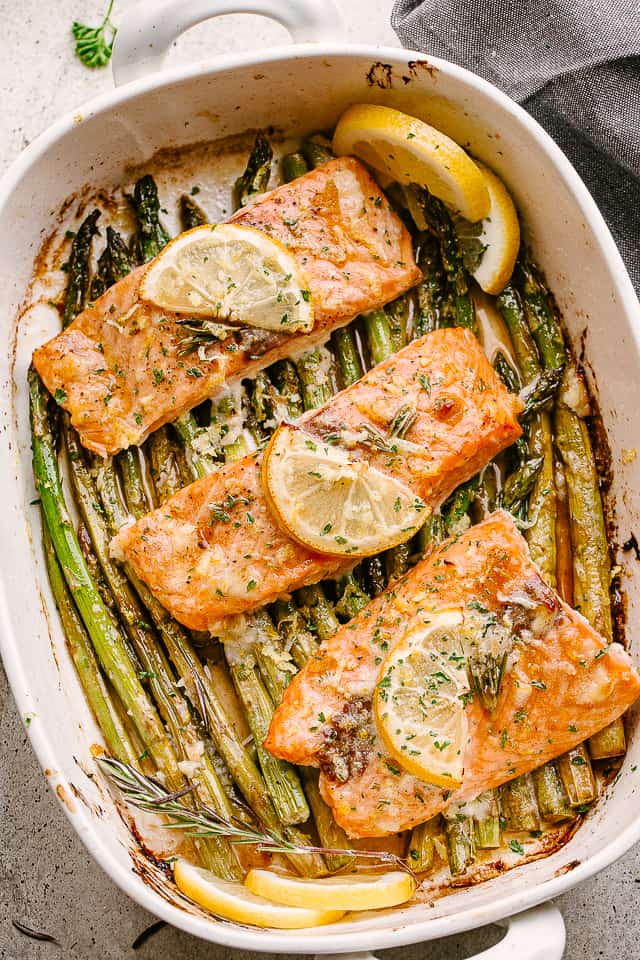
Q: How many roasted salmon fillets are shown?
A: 3